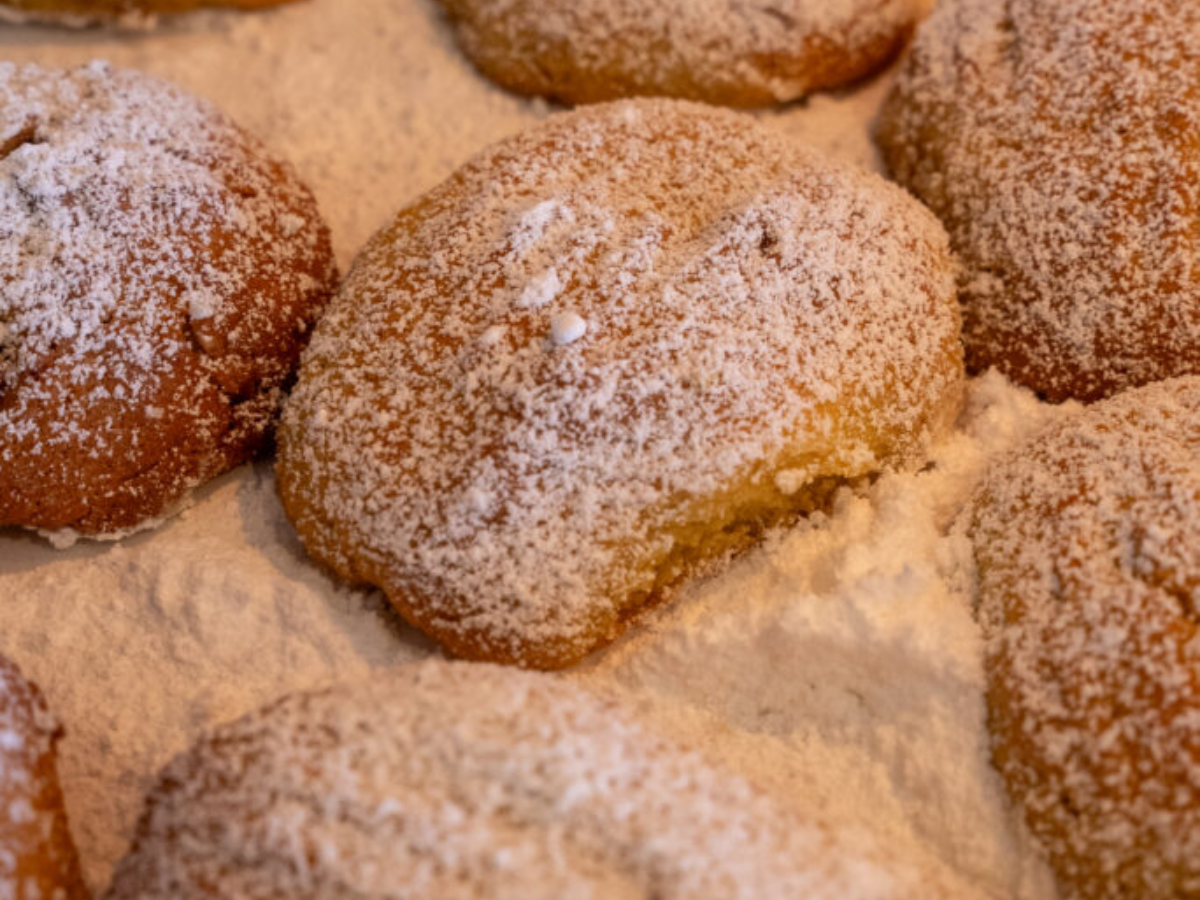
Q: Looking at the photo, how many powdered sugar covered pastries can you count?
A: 8